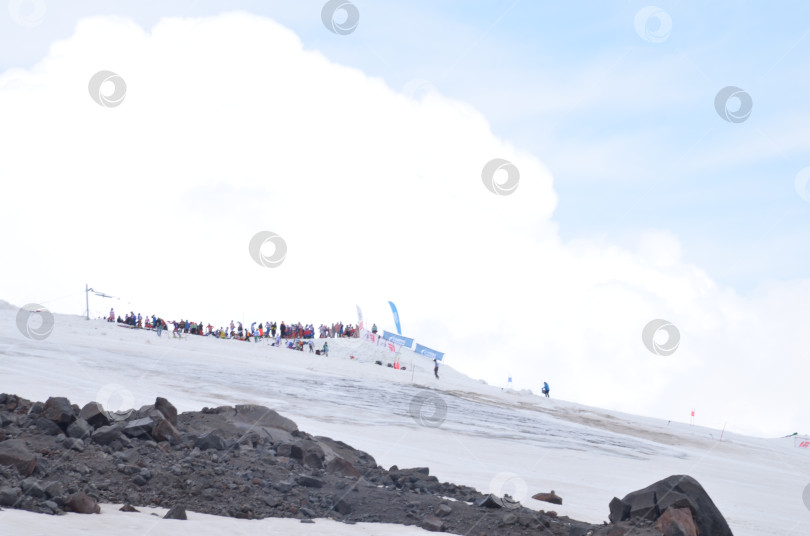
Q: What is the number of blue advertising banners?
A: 3